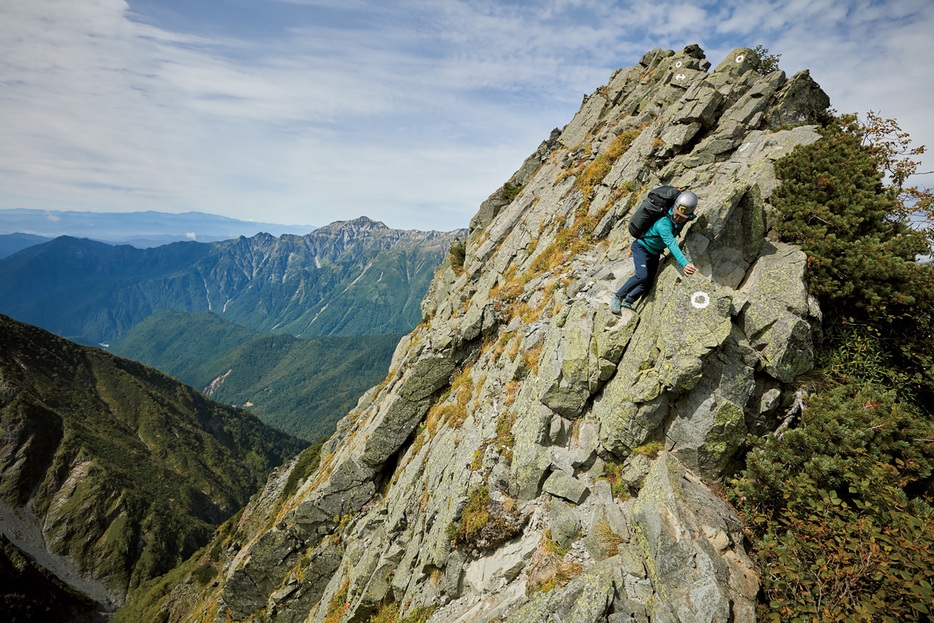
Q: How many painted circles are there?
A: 3